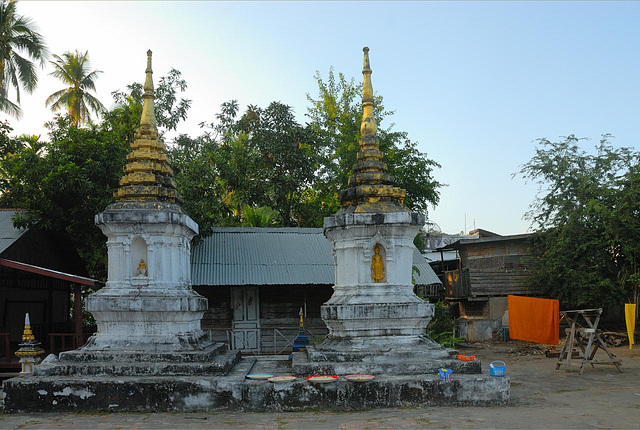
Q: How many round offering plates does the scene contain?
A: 4